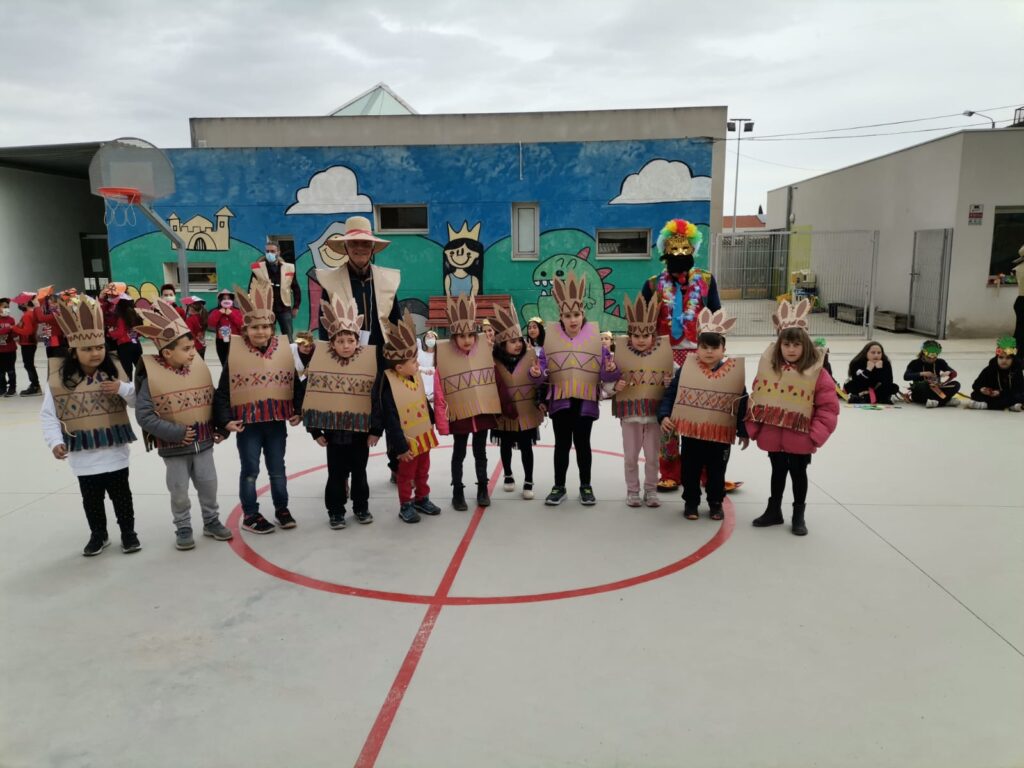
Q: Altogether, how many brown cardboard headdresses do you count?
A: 11